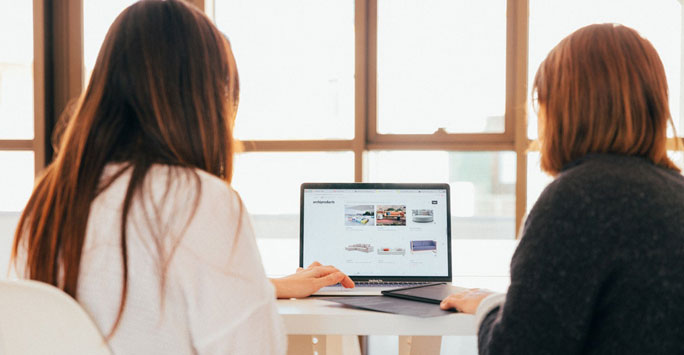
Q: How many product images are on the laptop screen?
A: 6